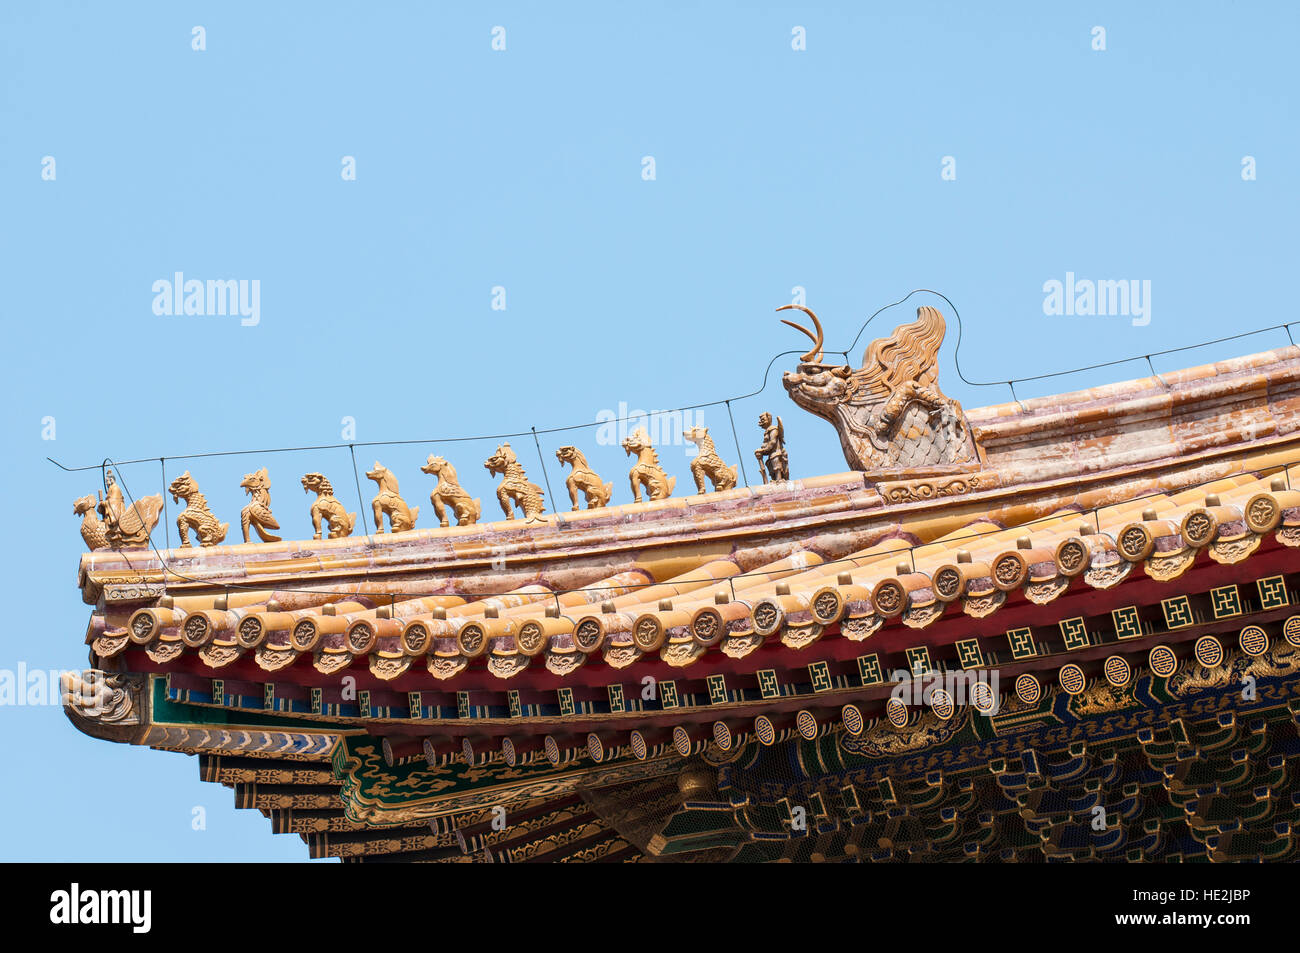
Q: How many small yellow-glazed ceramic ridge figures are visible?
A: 11